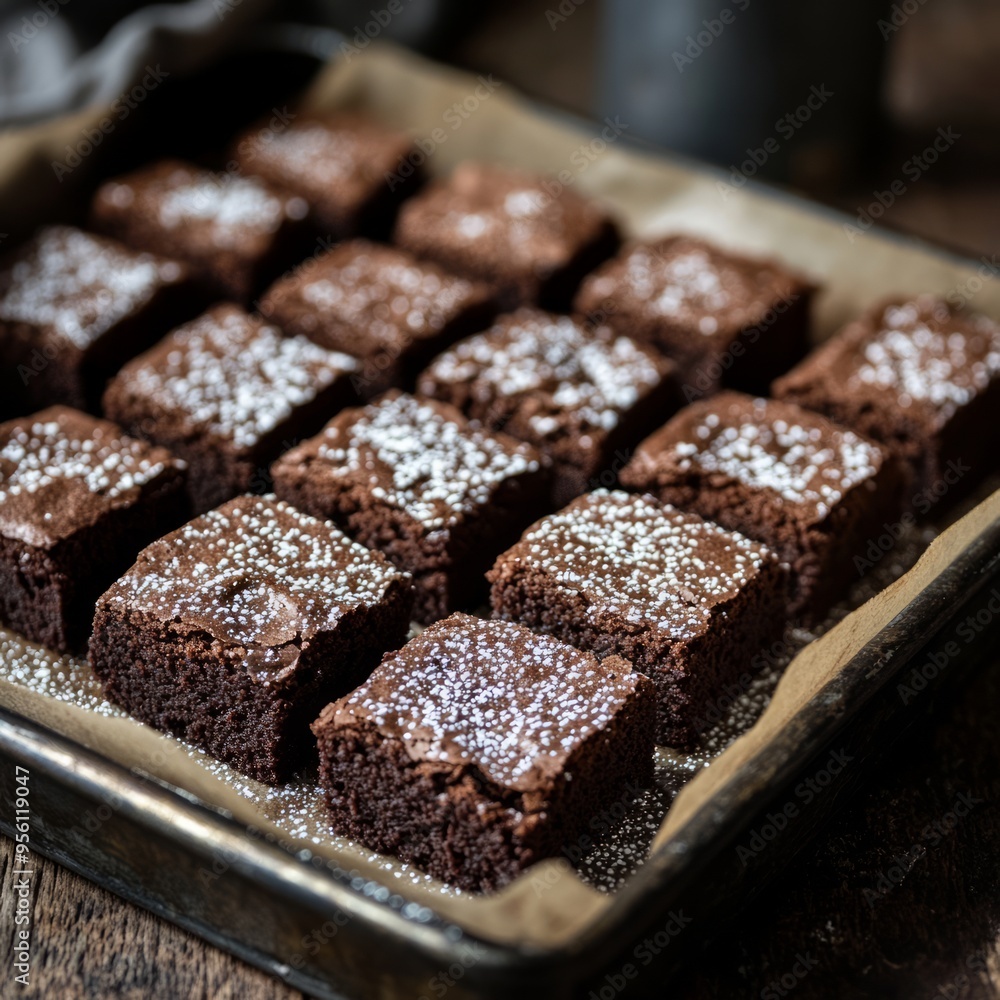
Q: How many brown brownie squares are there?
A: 15